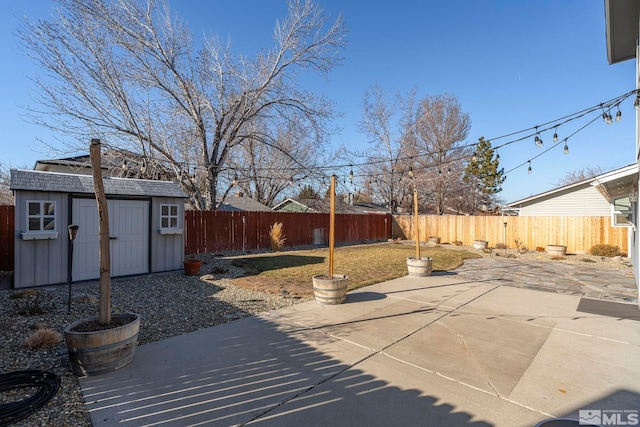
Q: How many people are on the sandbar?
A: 0